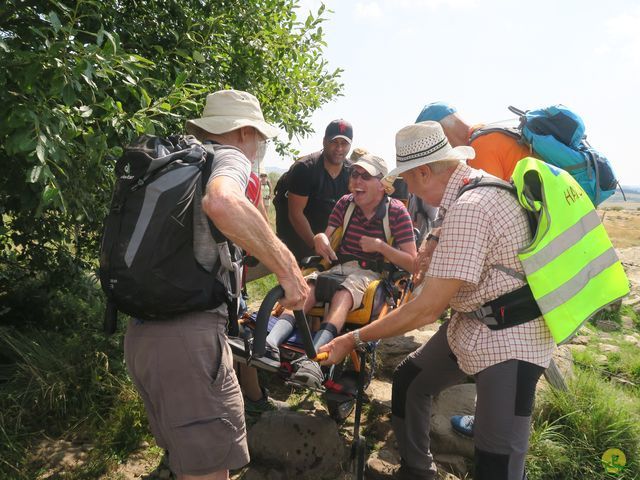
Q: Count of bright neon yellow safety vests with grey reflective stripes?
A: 1